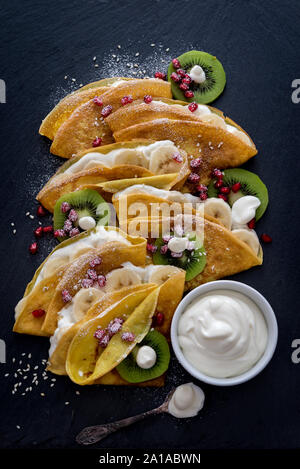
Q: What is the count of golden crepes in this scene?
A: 6